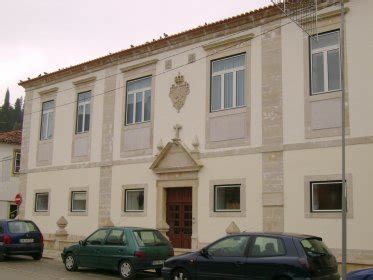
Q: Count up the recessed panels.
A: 5